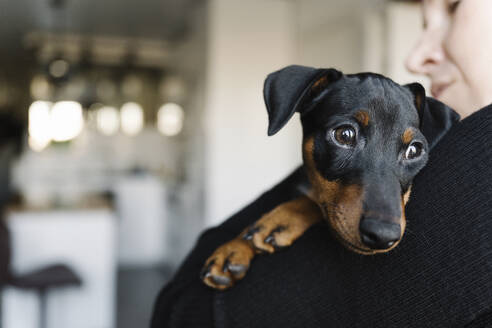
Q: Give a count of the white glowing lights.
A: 5